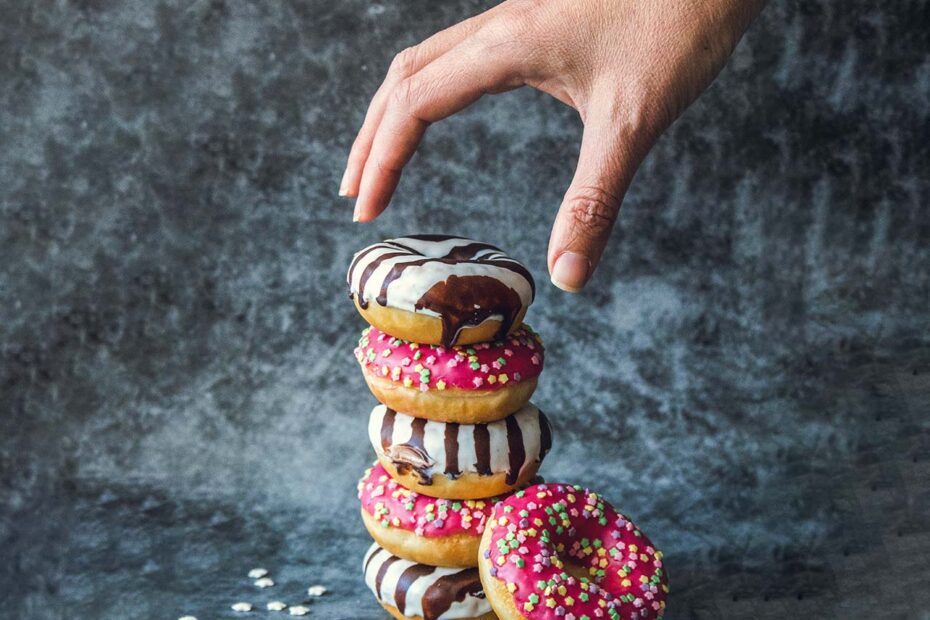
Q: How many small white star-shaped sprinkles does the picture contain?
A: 7